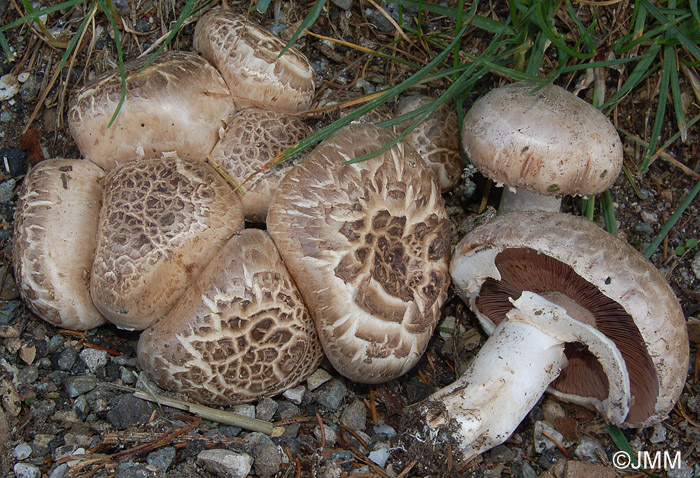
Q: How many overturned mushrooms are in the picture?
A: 1